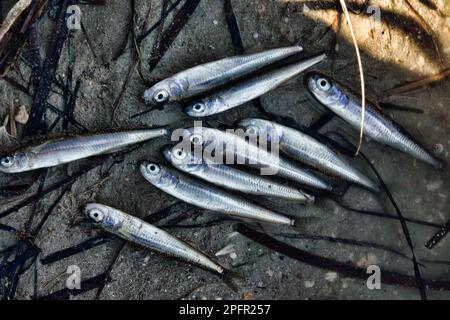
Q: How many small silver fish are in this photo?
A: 9